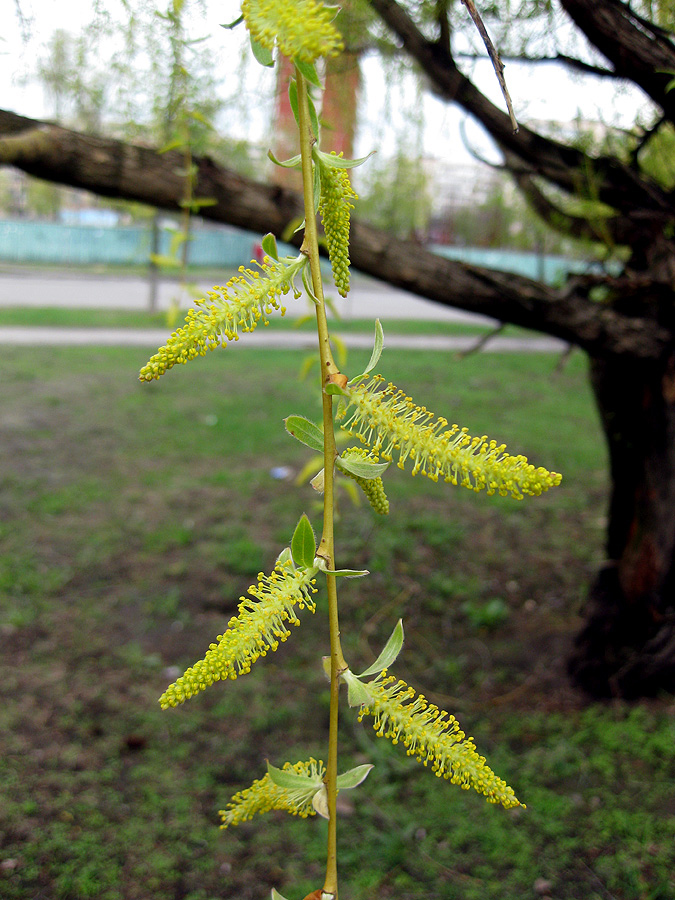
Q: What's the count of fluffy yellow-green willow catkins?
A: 8